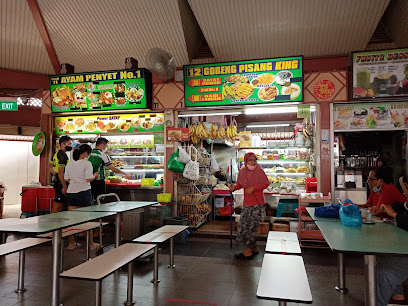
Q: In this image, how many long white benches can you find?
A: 6